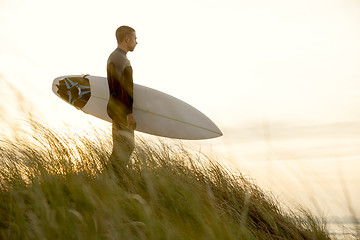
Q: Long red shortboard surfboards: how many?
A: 0